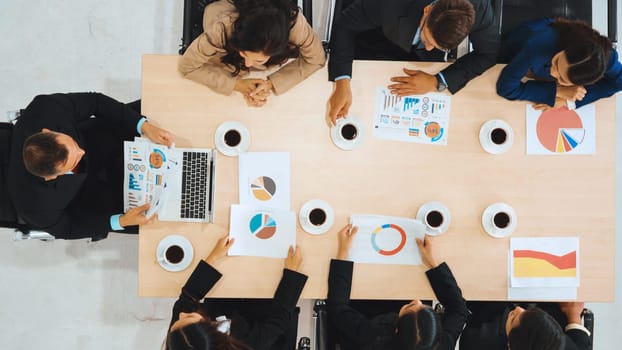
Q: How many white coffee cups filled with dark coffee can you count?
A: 7